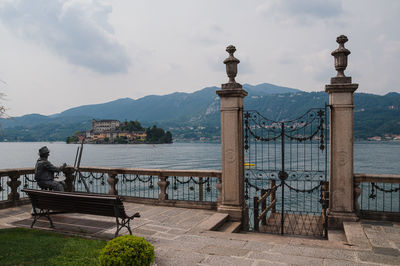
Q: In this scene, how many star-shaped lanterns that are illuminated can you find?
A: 0